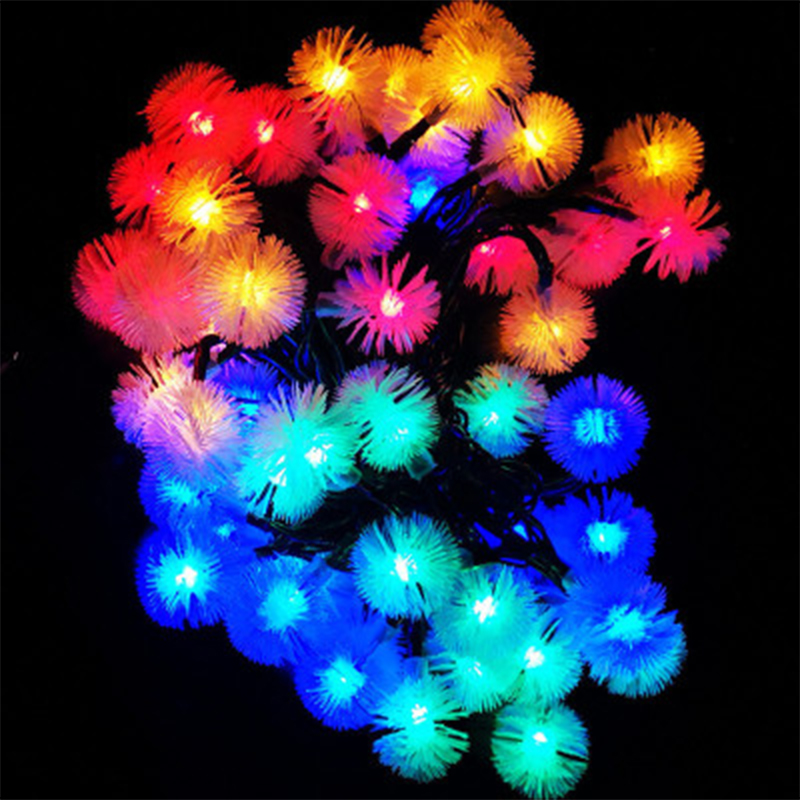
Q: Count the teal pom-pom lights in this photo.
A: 10